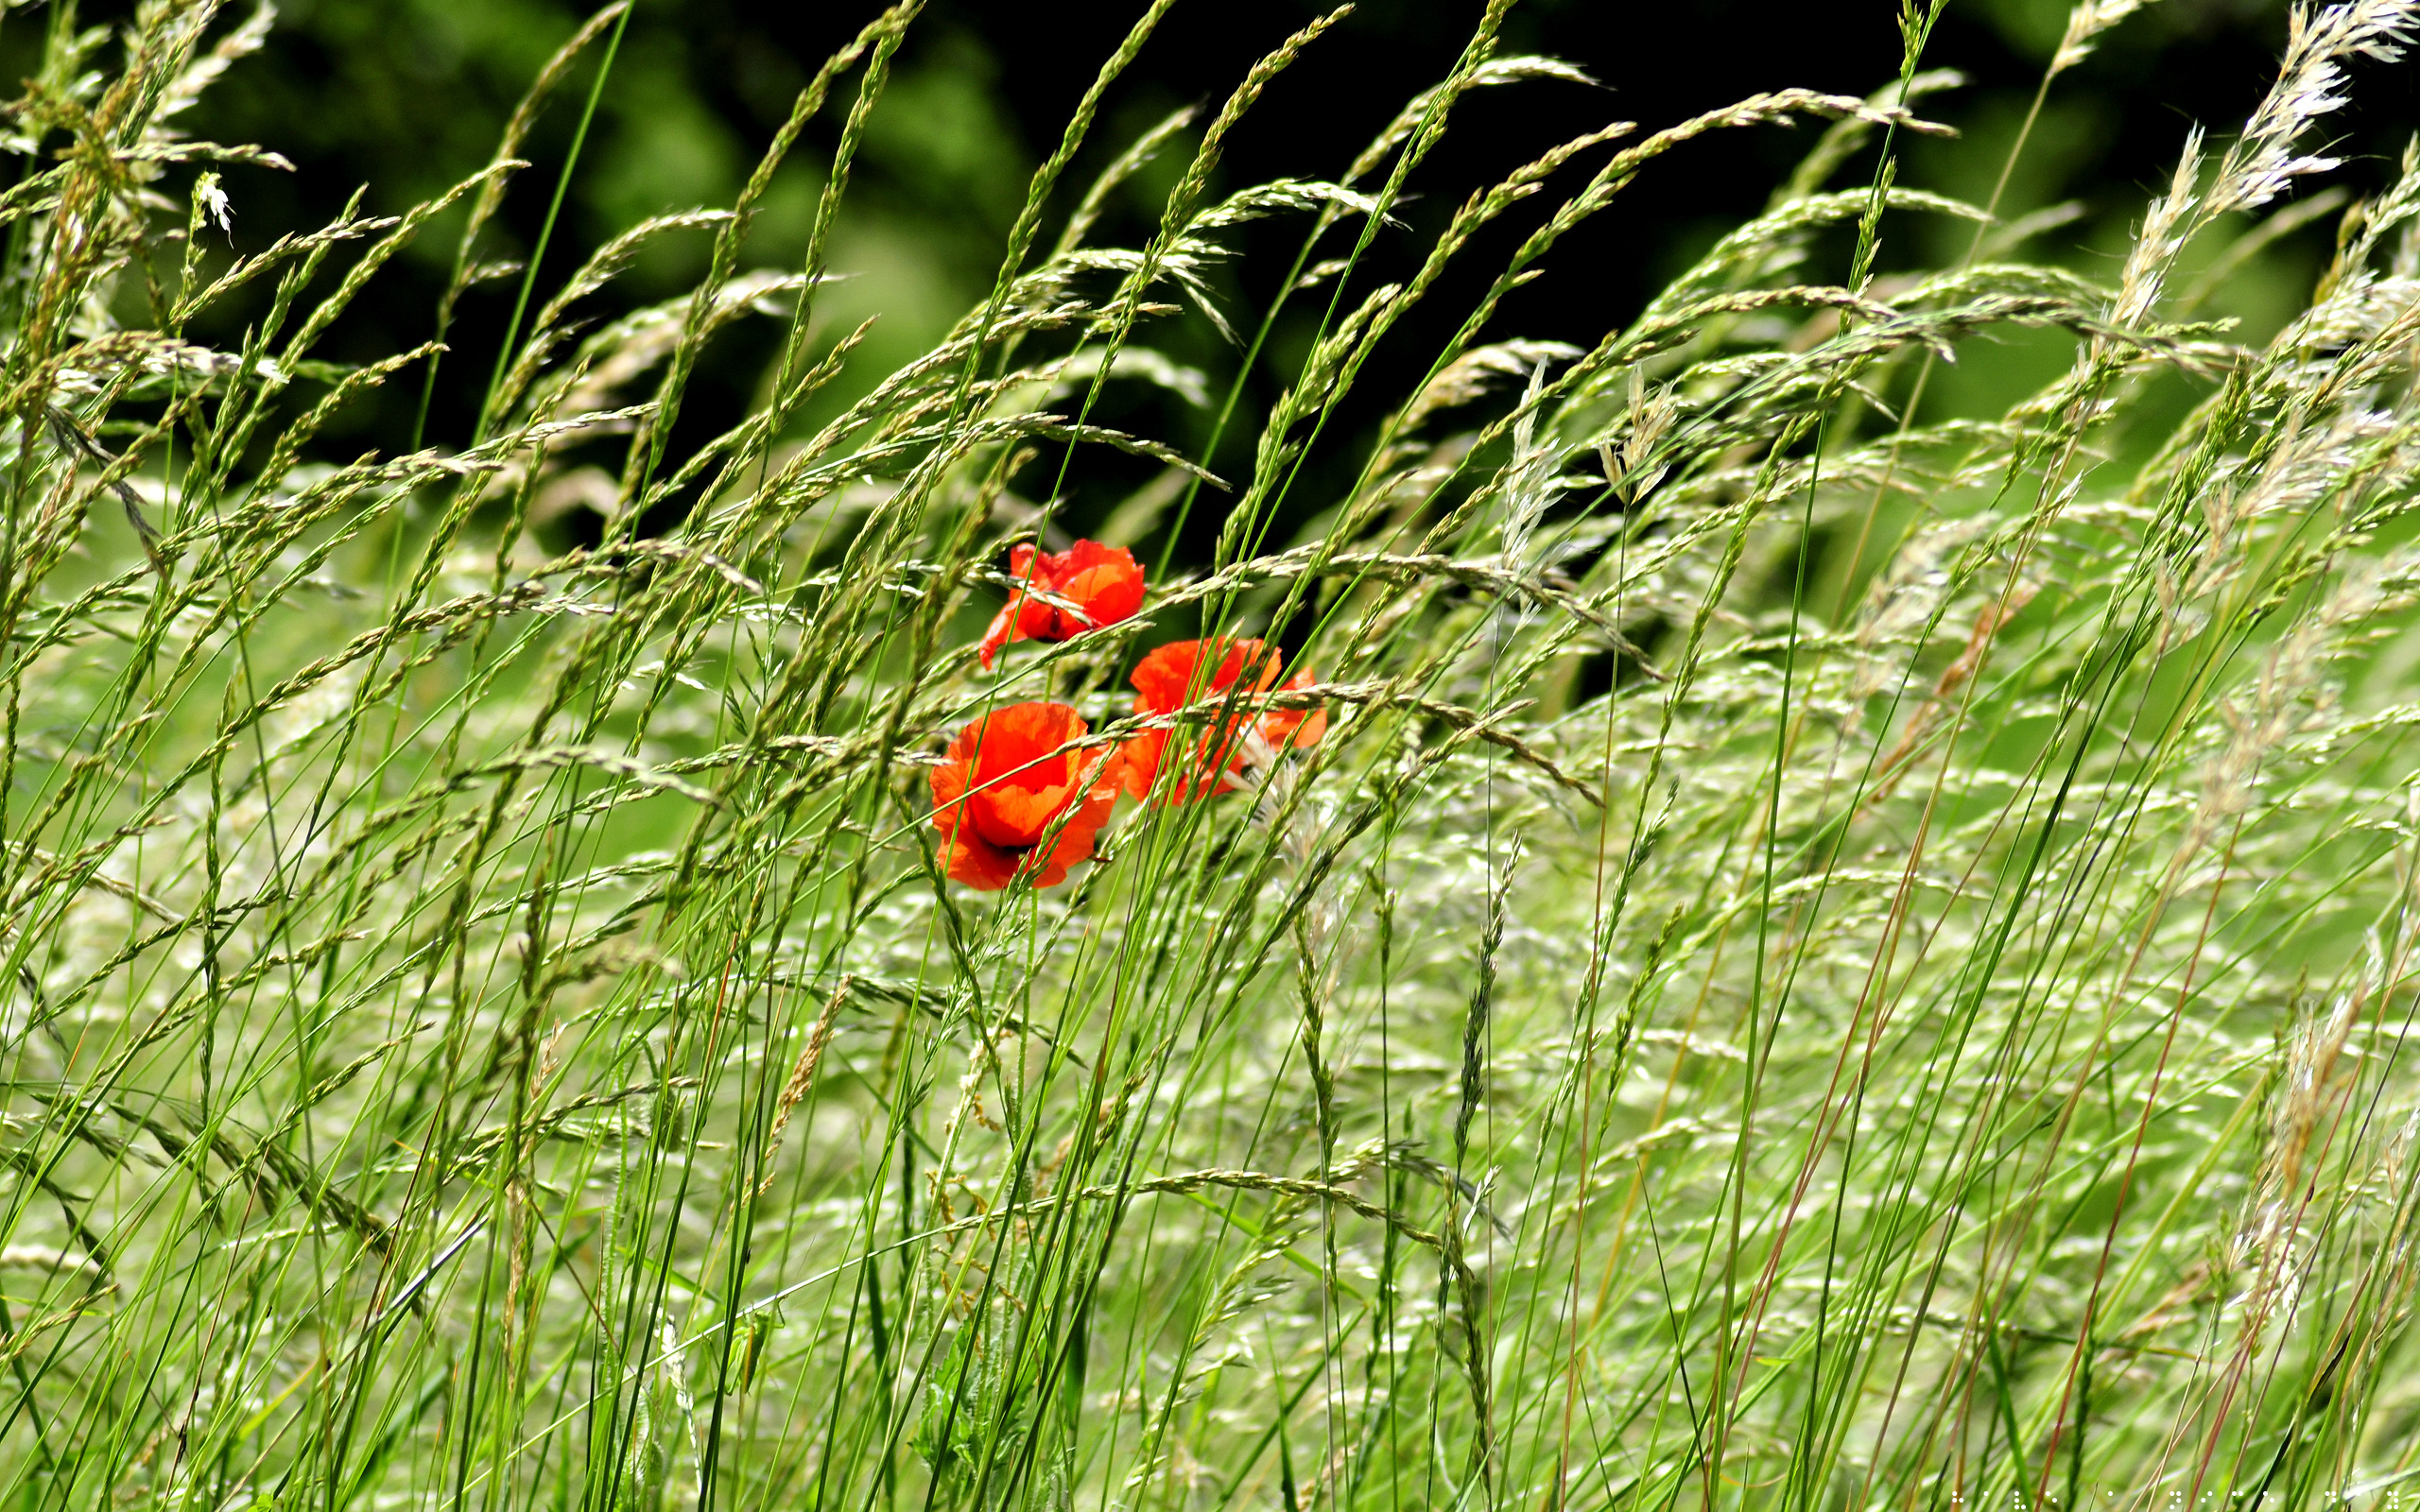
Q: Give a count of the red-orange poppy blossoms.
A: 3